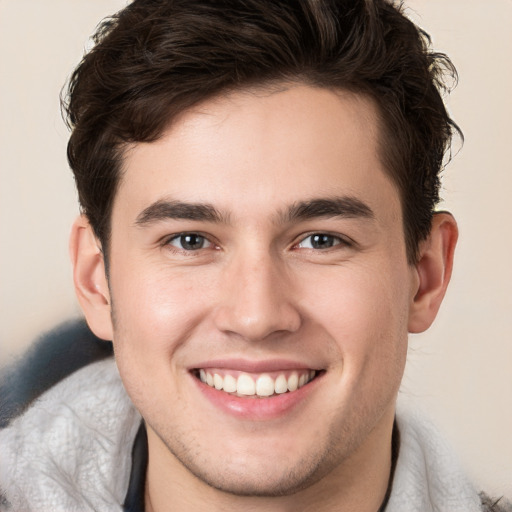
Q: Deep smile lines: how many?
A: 2